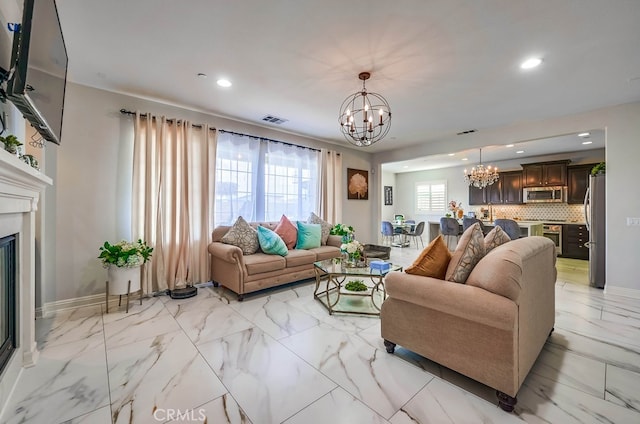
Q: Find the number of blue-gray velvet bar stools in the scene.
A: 3